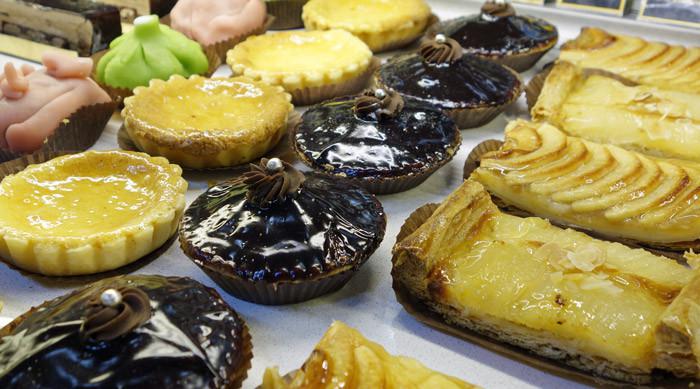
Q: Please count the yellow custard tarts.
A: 4